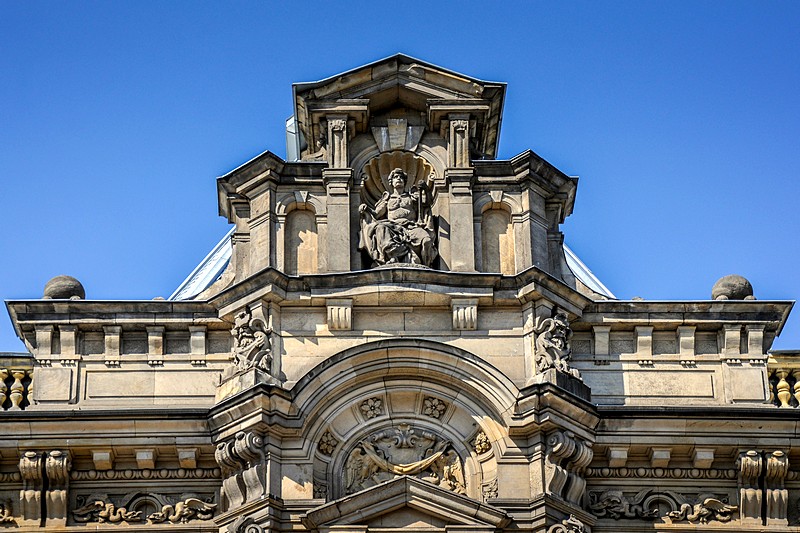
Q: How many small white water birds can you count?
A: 0